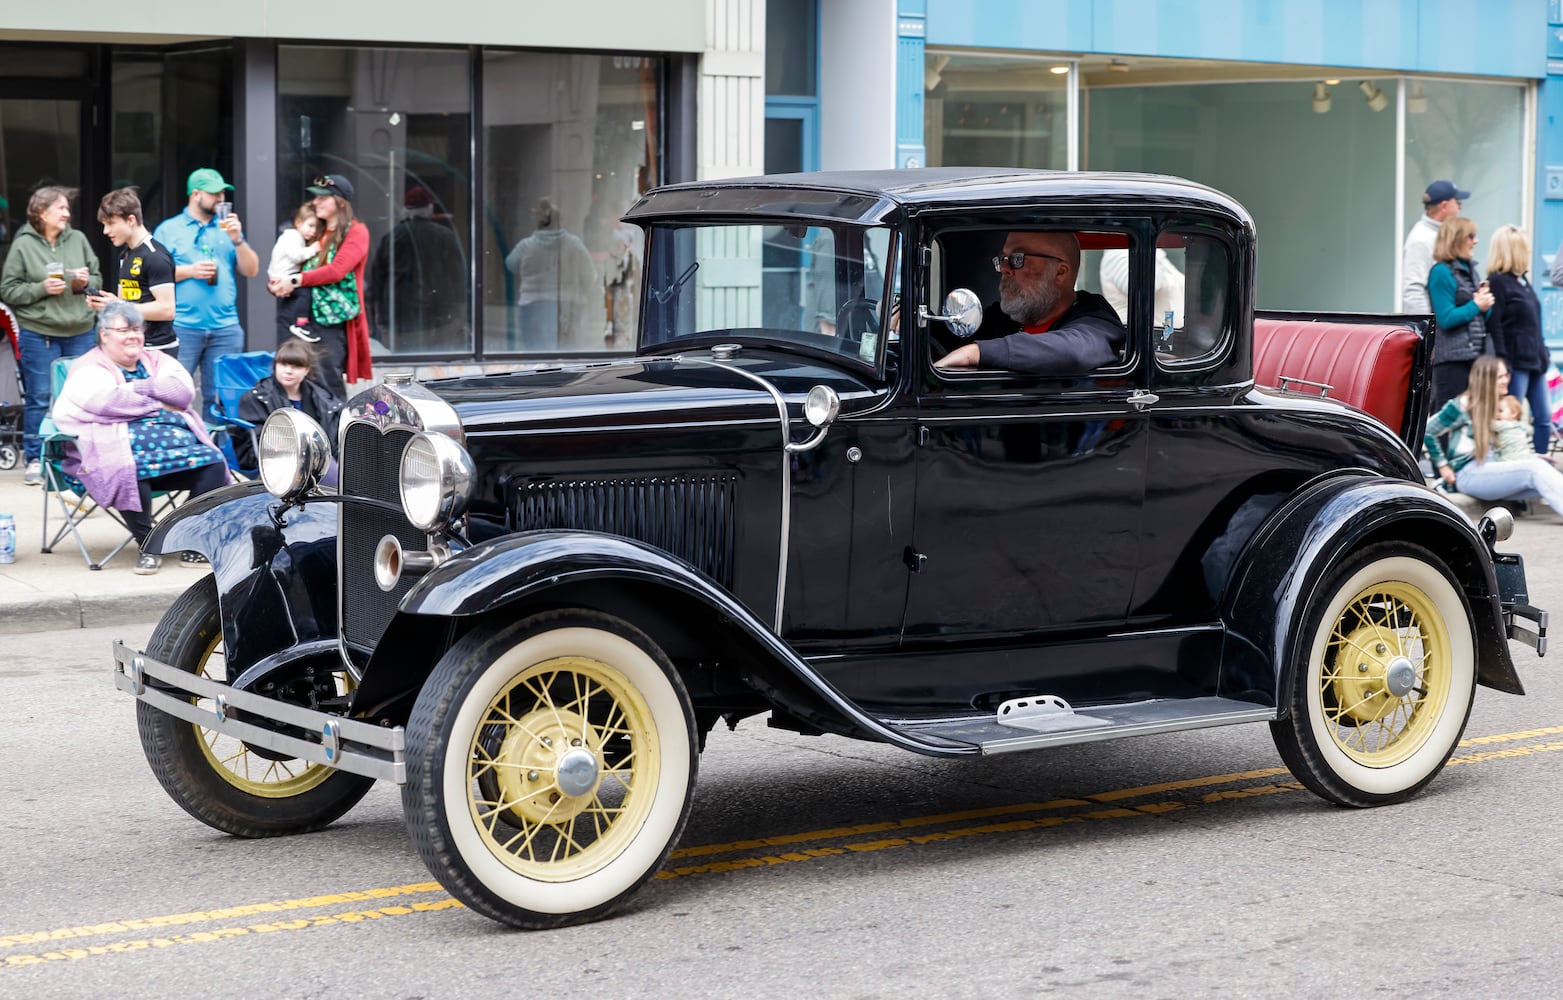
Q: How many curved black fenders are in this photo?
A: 3